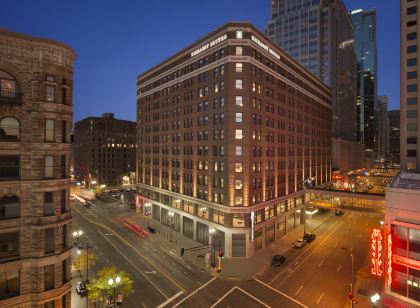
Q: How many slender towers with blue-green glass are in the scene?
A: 1